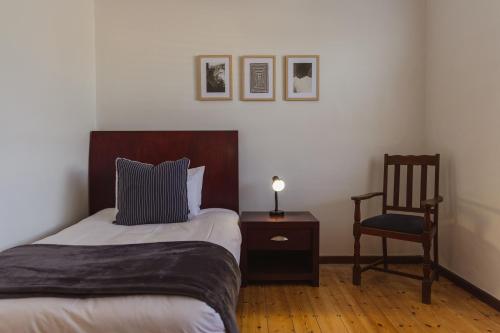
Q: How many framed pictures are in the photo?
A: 3